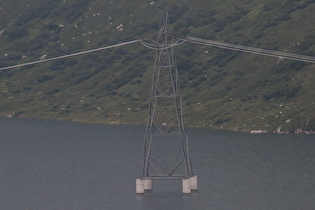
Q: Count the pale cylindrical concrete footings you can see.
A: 4